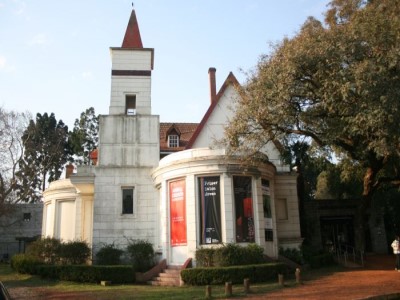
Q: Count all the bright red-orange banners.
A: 1